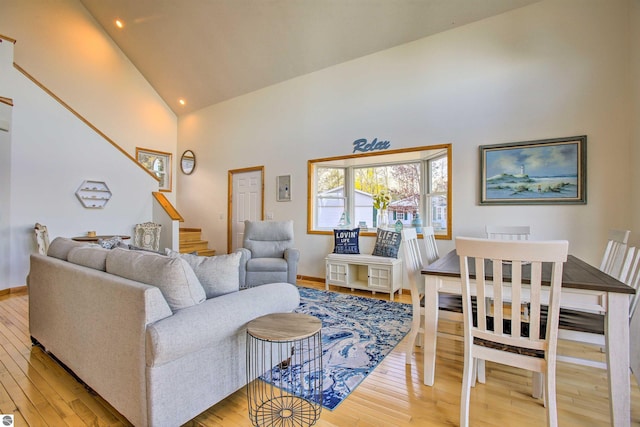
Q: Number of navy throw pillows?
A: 1